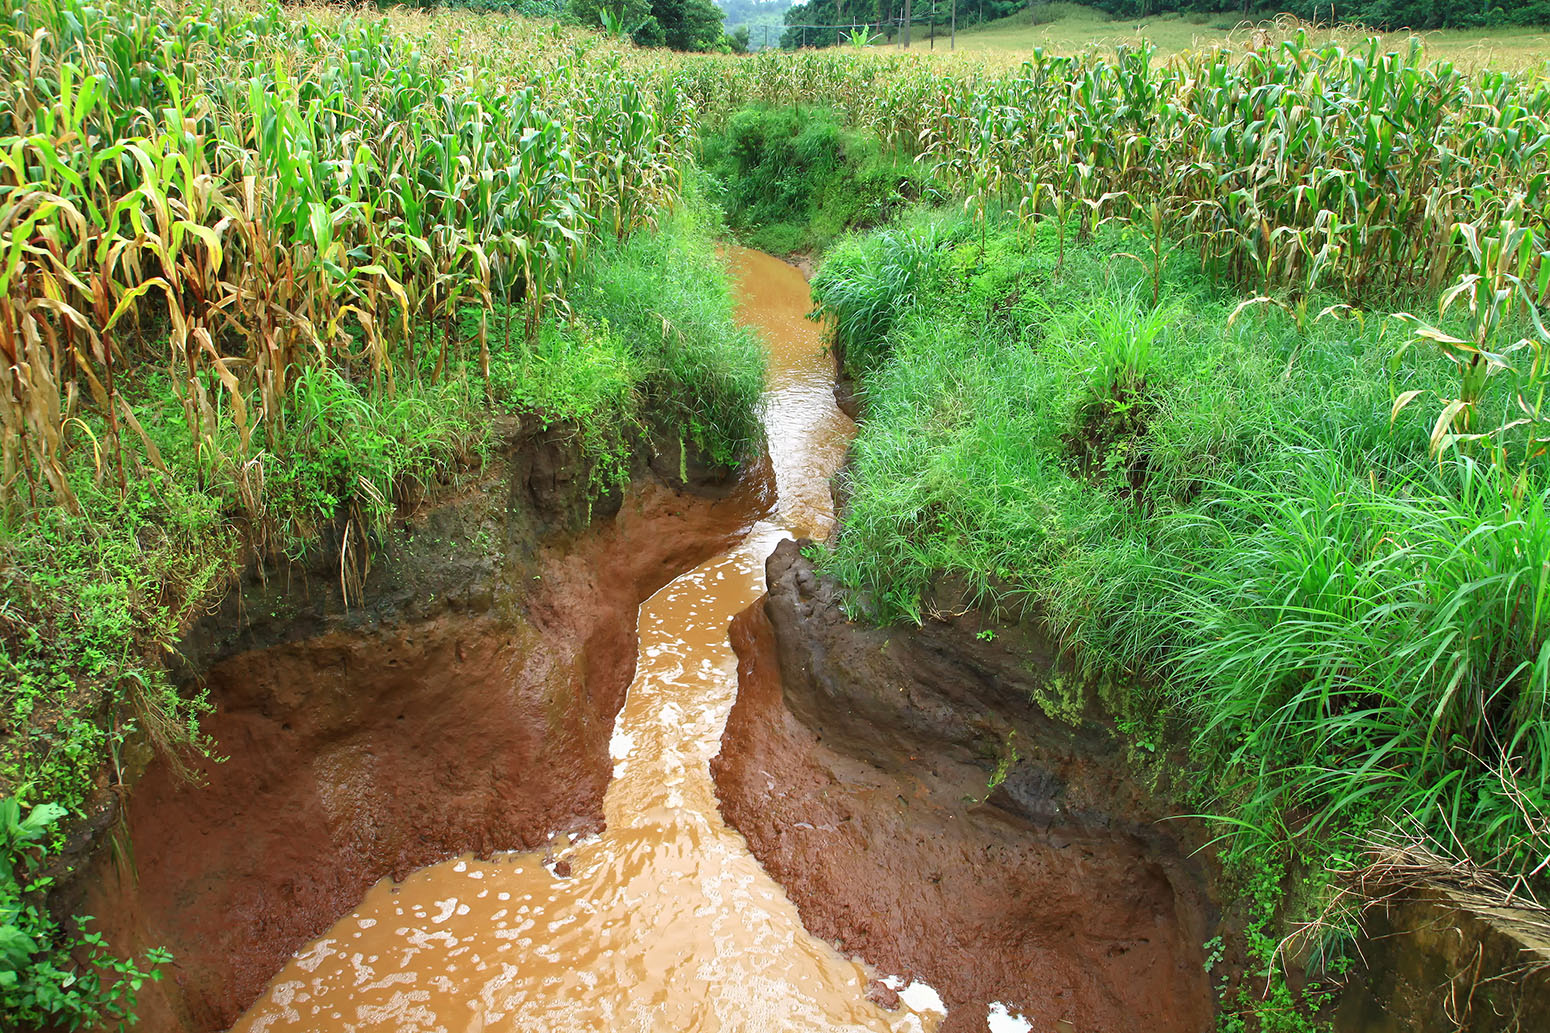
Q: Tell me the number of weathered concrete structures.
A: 1